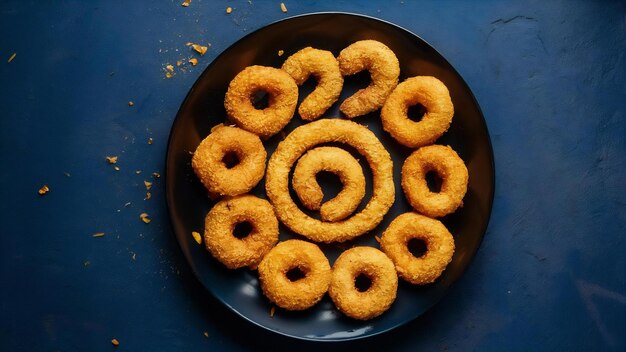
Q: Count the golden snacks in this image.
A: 12